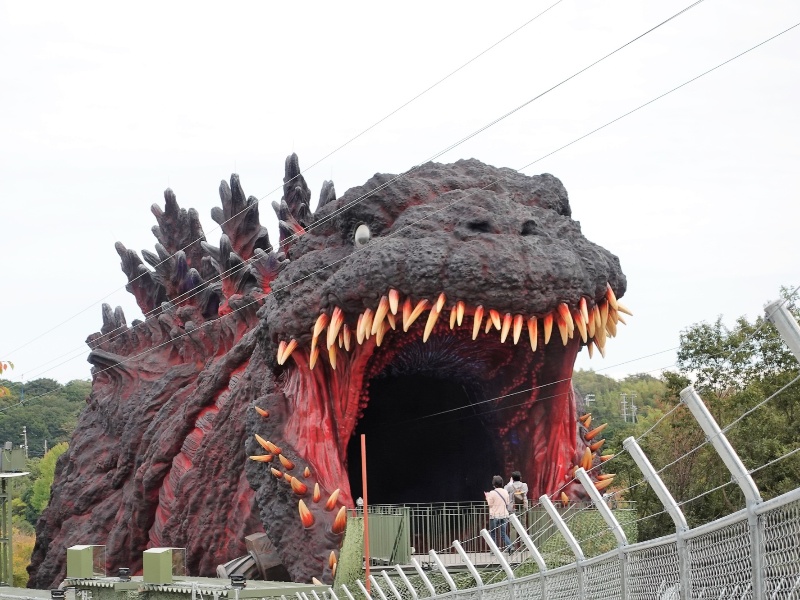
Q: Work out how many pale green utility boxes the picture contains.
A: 2